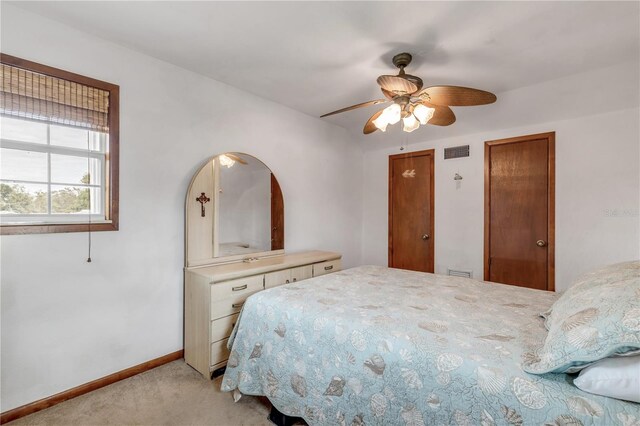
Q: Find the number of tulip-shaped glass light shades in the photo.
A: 4